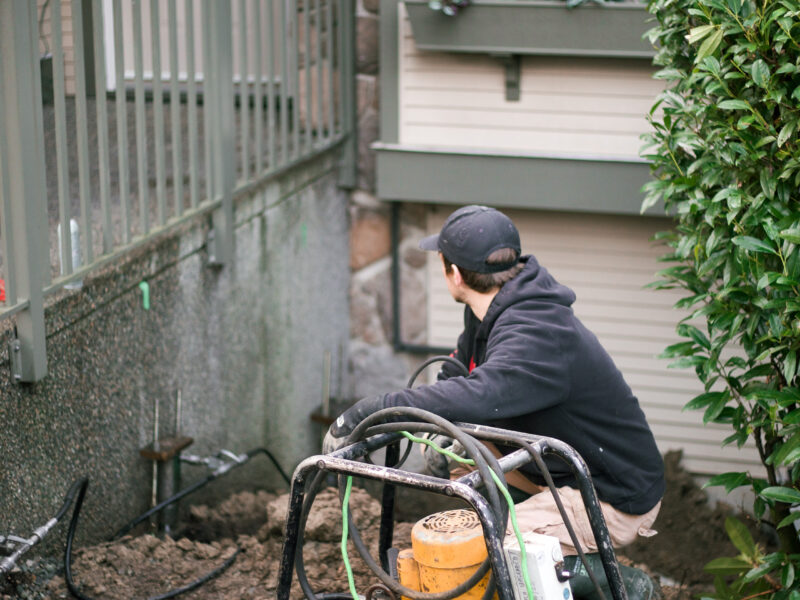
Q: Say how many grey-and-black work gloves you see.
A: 2